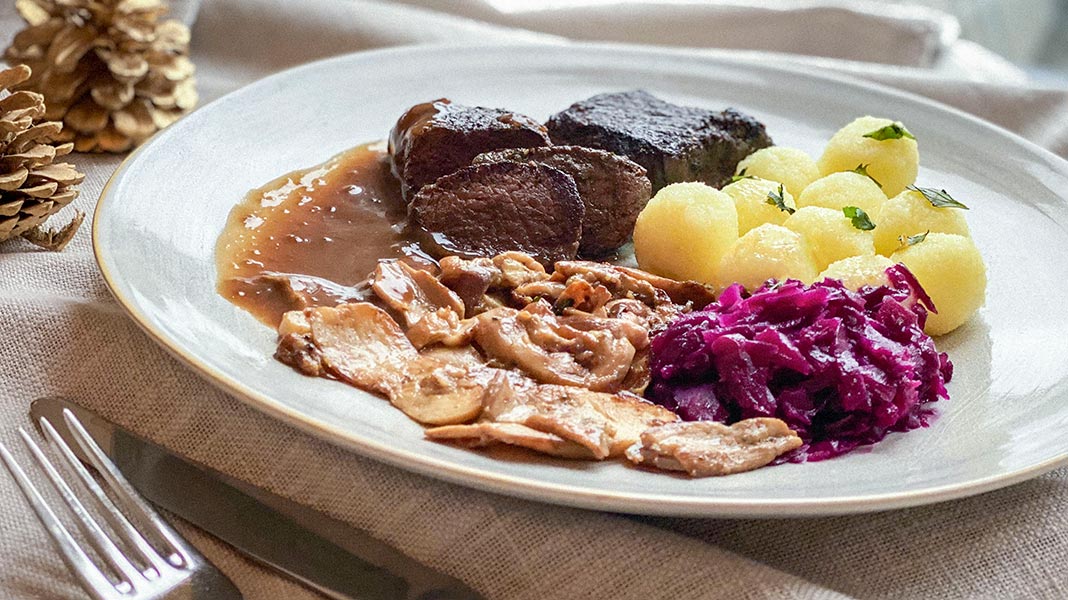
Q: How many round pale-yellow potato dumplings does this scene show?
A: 10